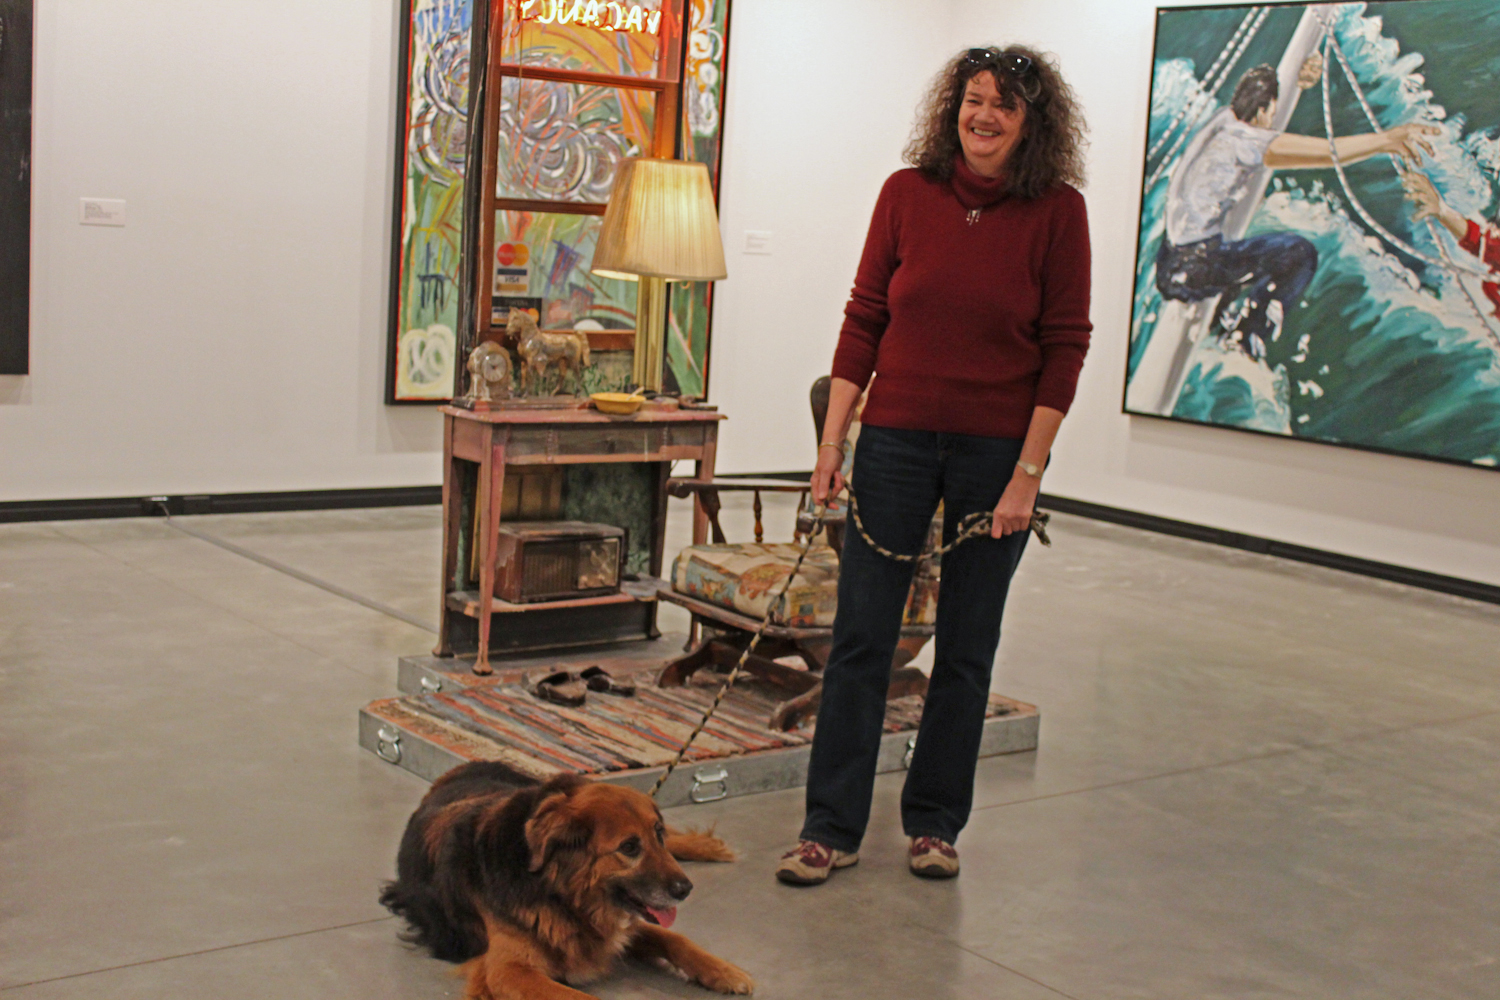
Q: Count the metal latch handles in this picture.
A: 4